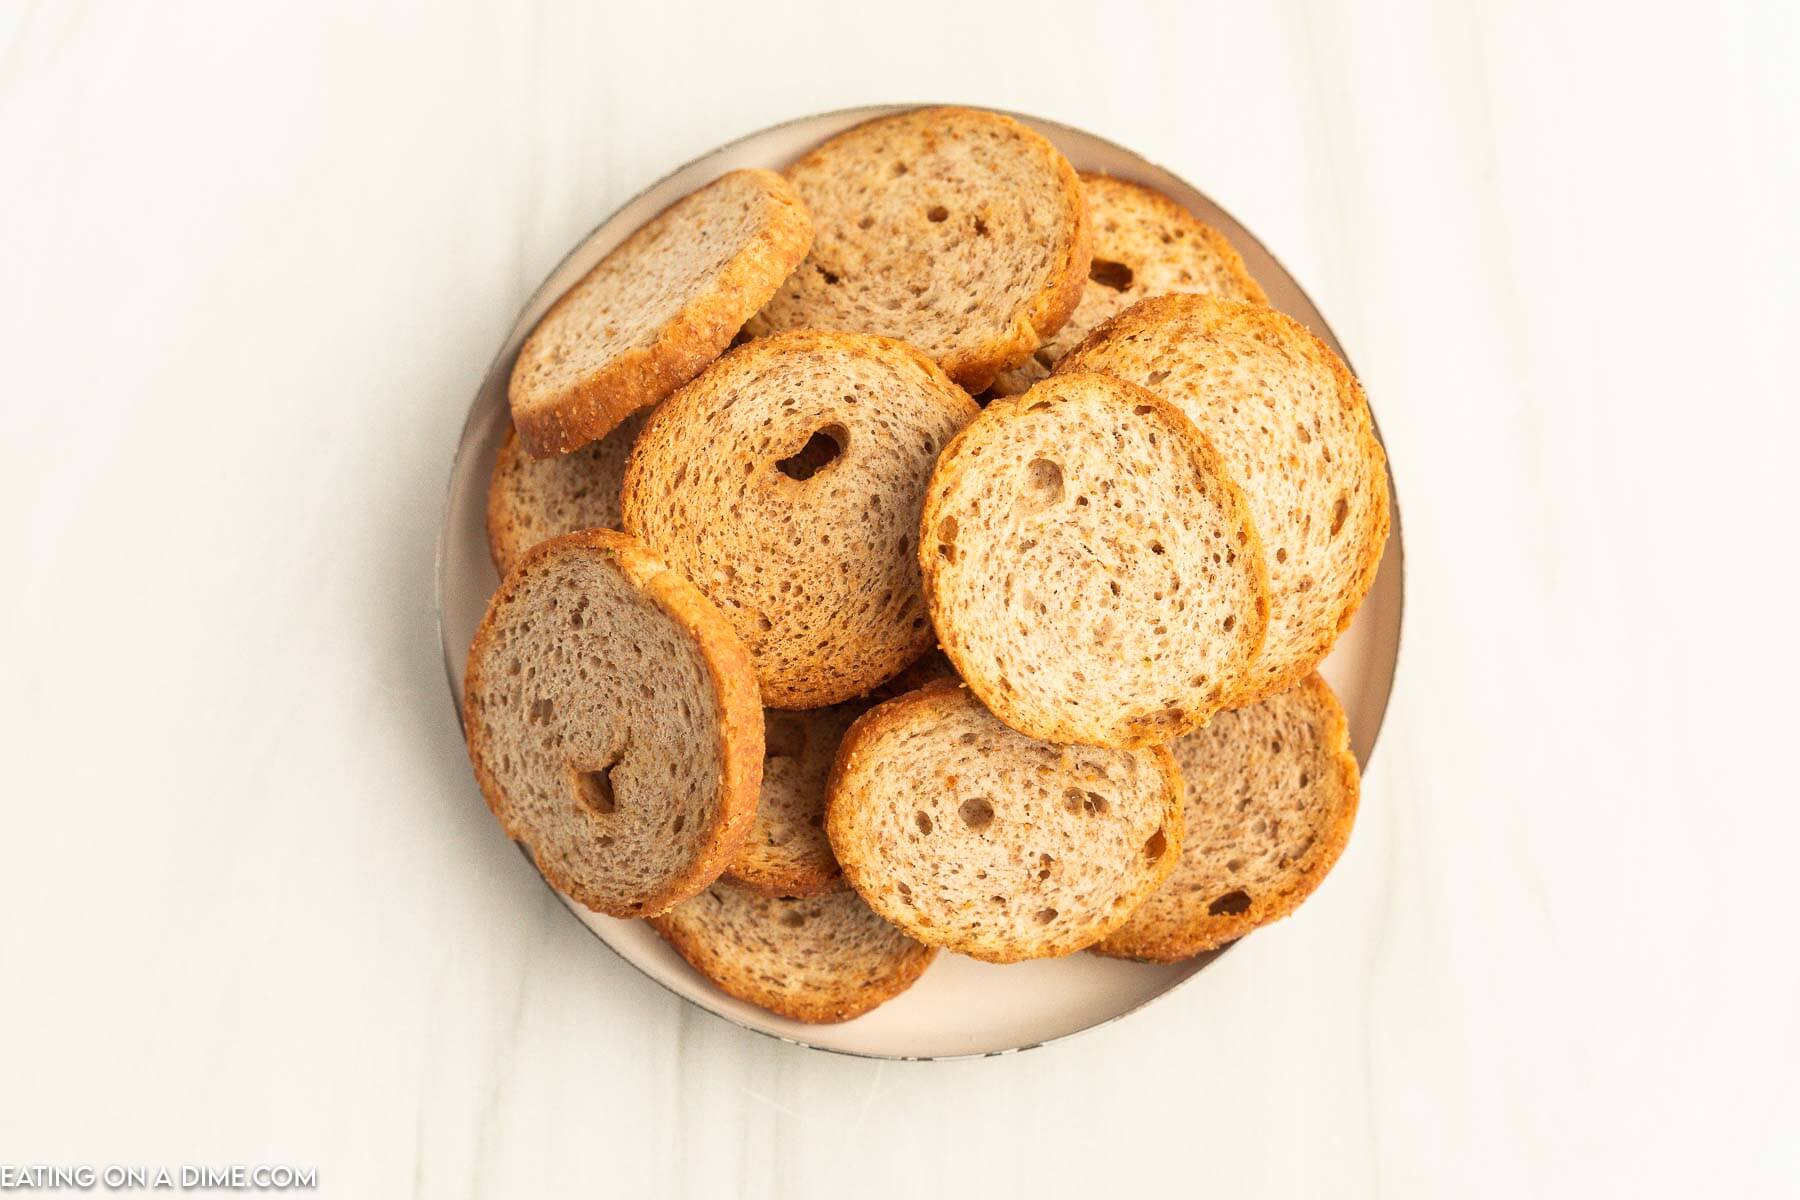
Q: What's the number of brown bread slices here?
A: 12